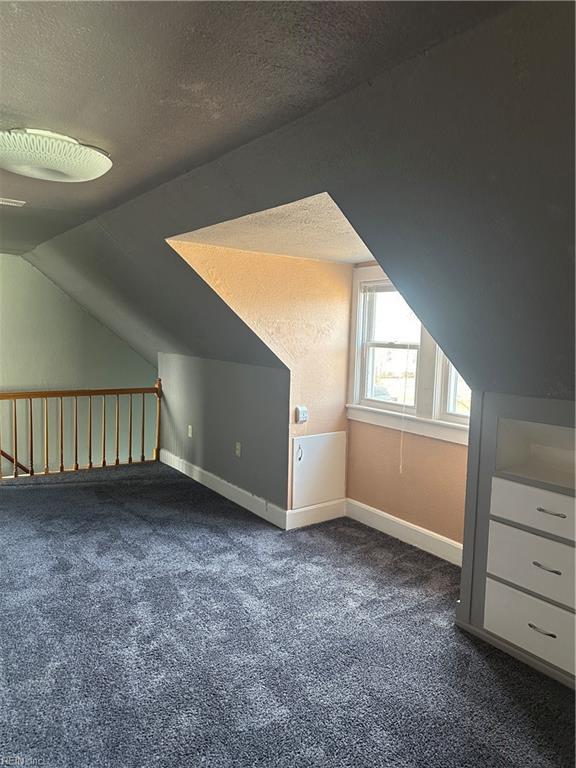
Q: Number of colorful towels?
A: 0